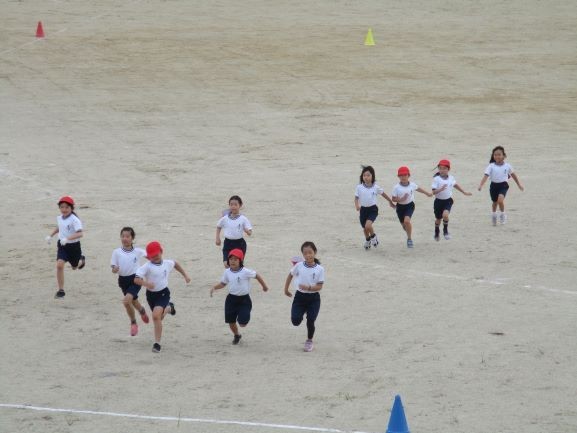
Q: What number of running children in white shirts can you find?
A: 10